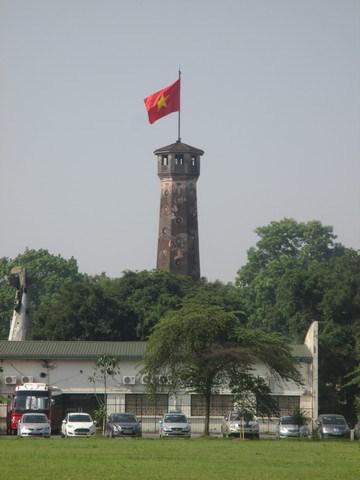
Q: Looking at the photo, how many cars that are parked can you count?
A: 7